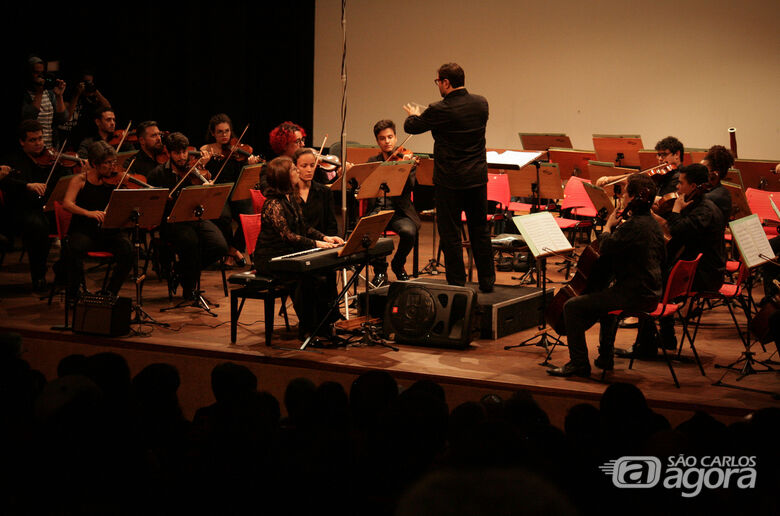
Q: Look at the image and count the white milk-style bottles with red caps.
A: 0